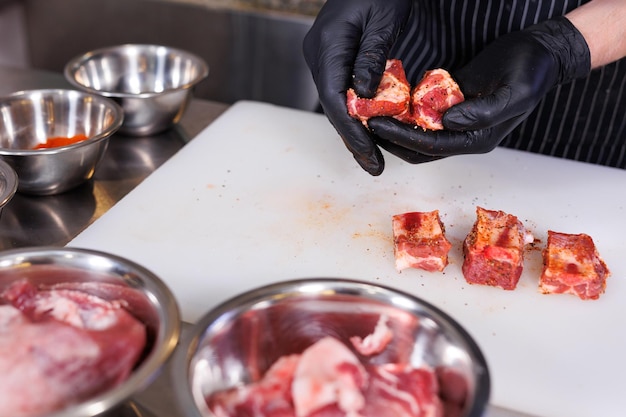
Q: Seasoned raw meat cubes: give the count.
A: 5